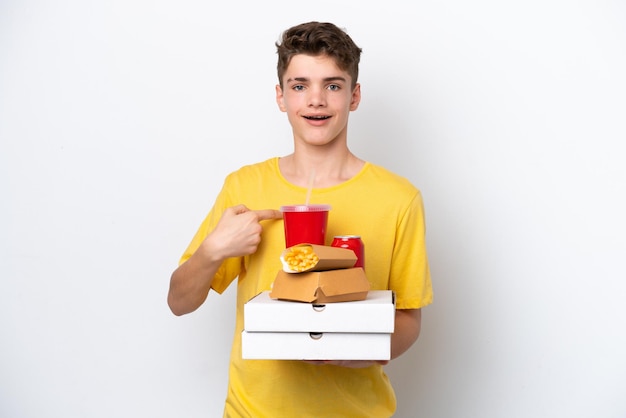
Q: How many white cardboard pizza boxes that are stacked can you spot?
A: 2